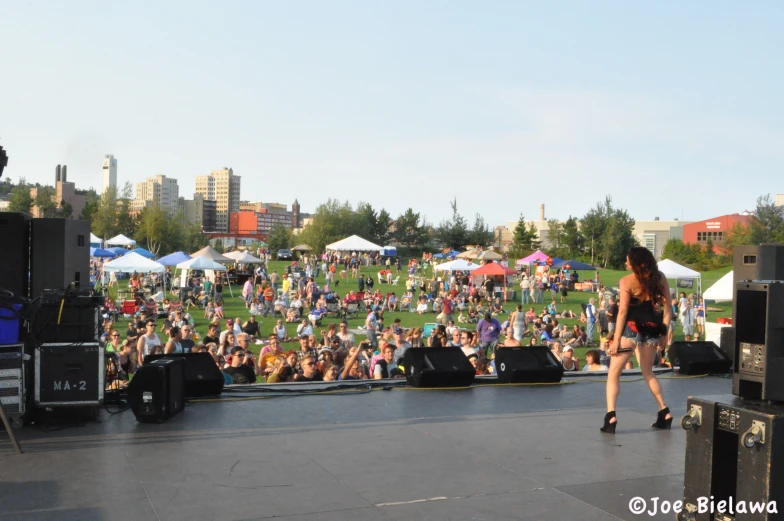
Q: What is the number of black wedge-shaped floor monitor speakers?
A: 5